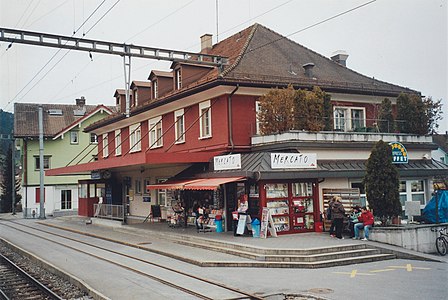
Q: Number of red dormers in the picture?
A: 4